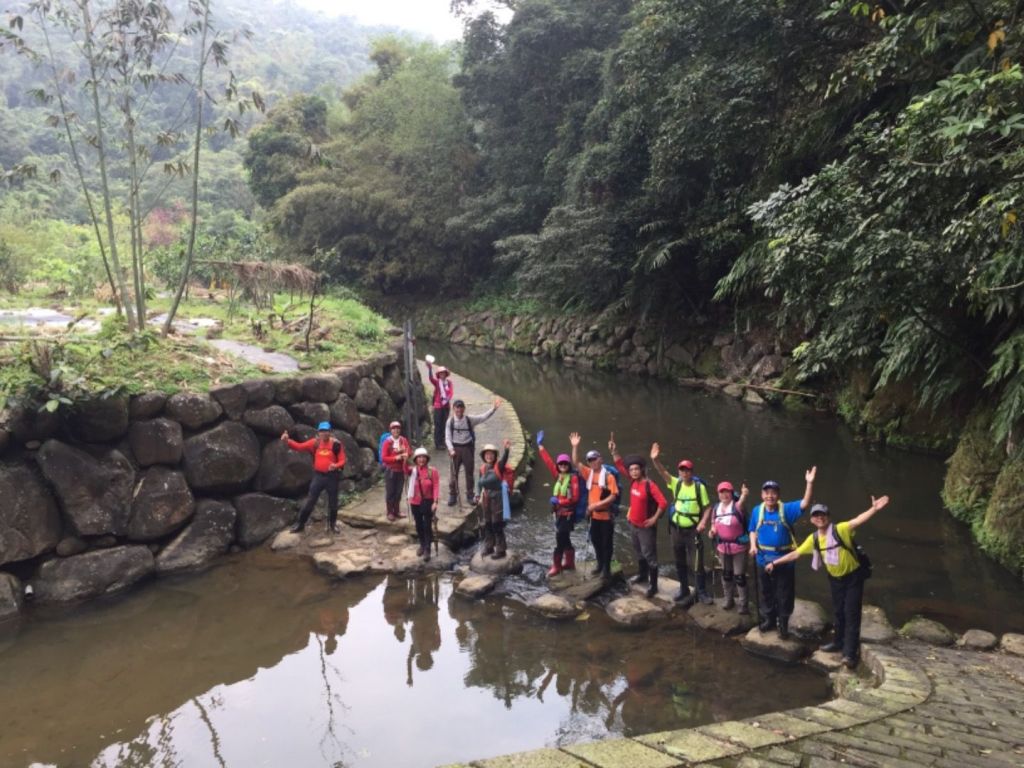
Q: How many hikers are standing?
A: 13